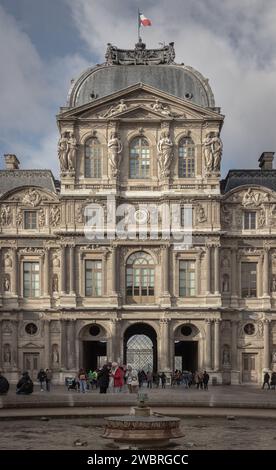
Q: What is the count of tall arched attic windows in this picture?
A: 3